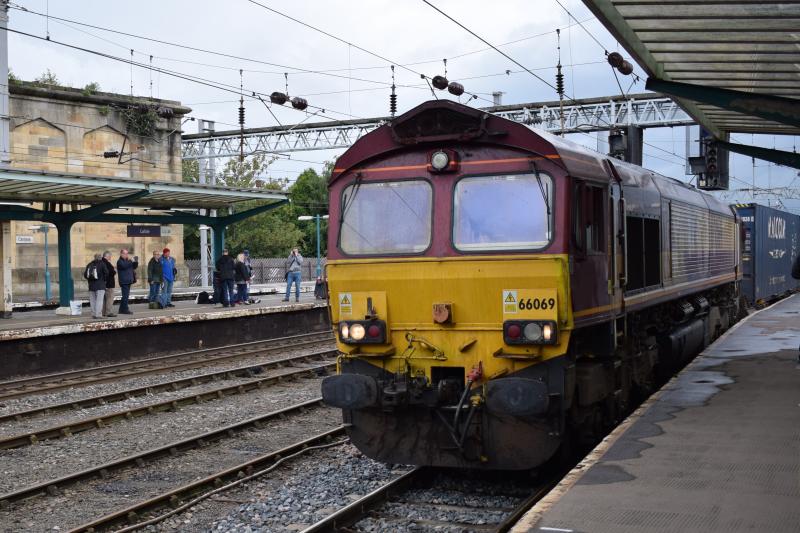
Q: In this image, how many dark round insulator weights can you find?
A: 6